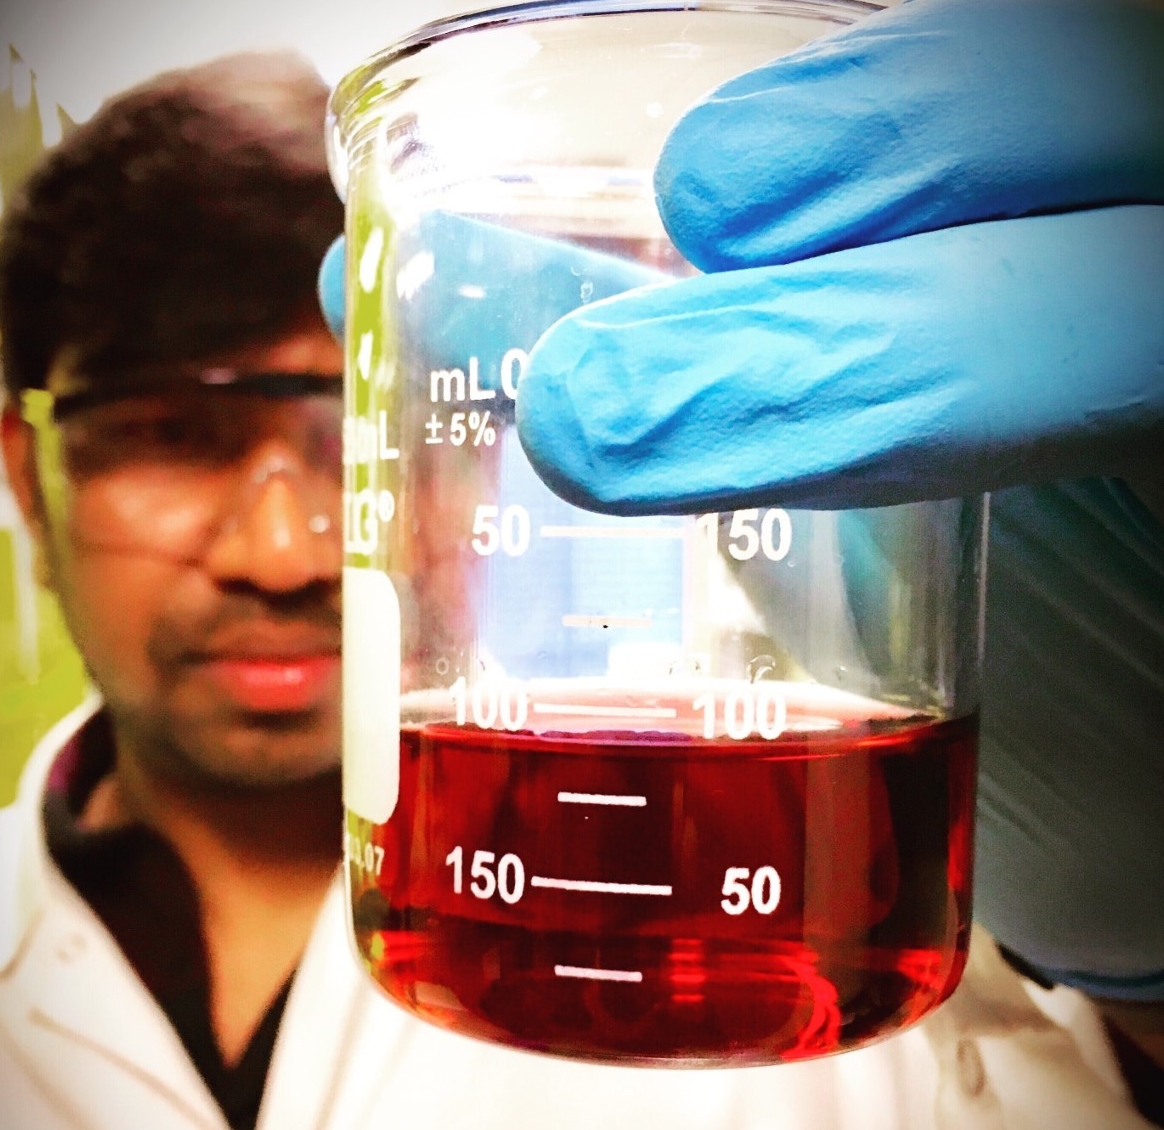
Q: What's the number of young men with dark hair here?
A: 1